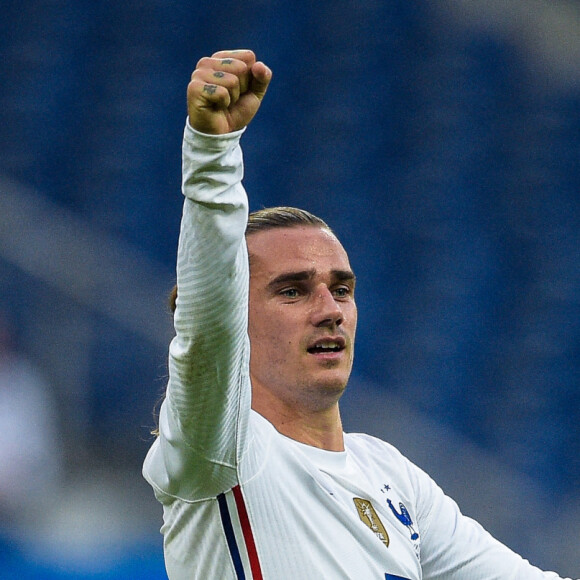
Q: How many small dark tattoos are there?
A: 3